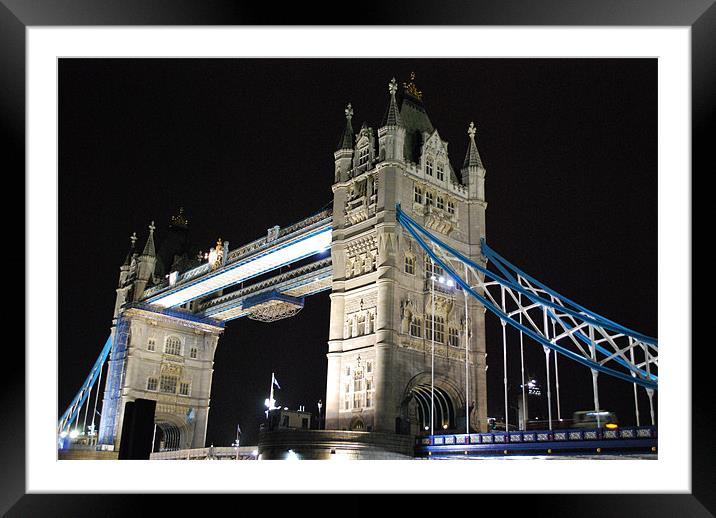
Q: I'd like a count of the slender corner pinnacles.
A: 5